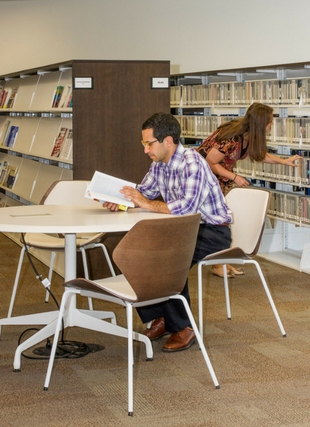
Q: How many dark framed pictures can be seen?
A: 2